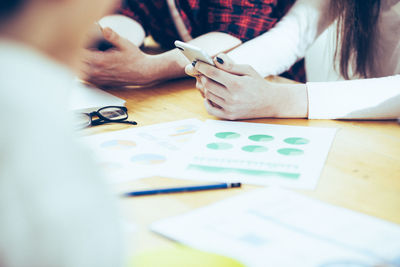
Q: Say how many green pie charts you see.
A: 6